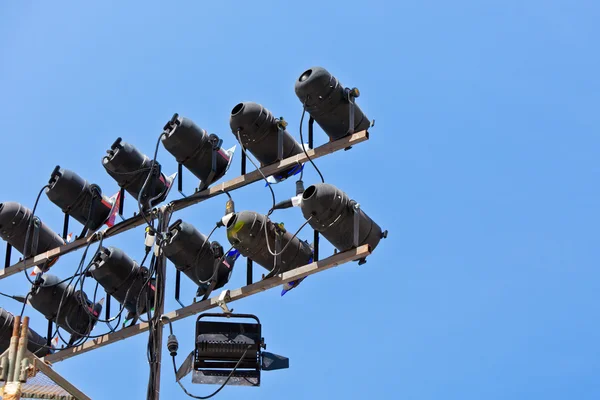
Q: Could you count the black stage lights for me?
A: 13